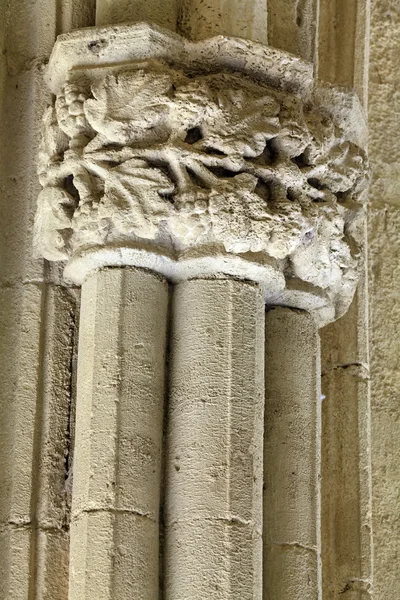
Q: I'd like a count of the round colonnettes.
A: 3